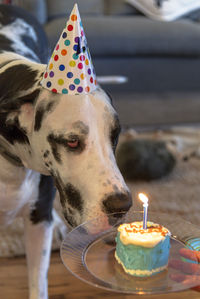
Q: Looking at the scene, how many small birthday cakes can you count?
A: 1